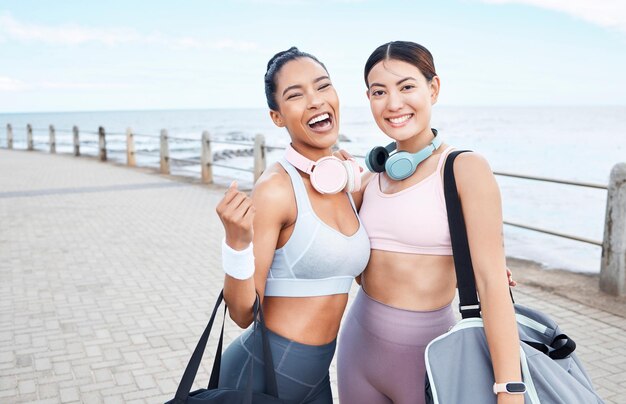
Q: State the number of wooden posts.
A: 10